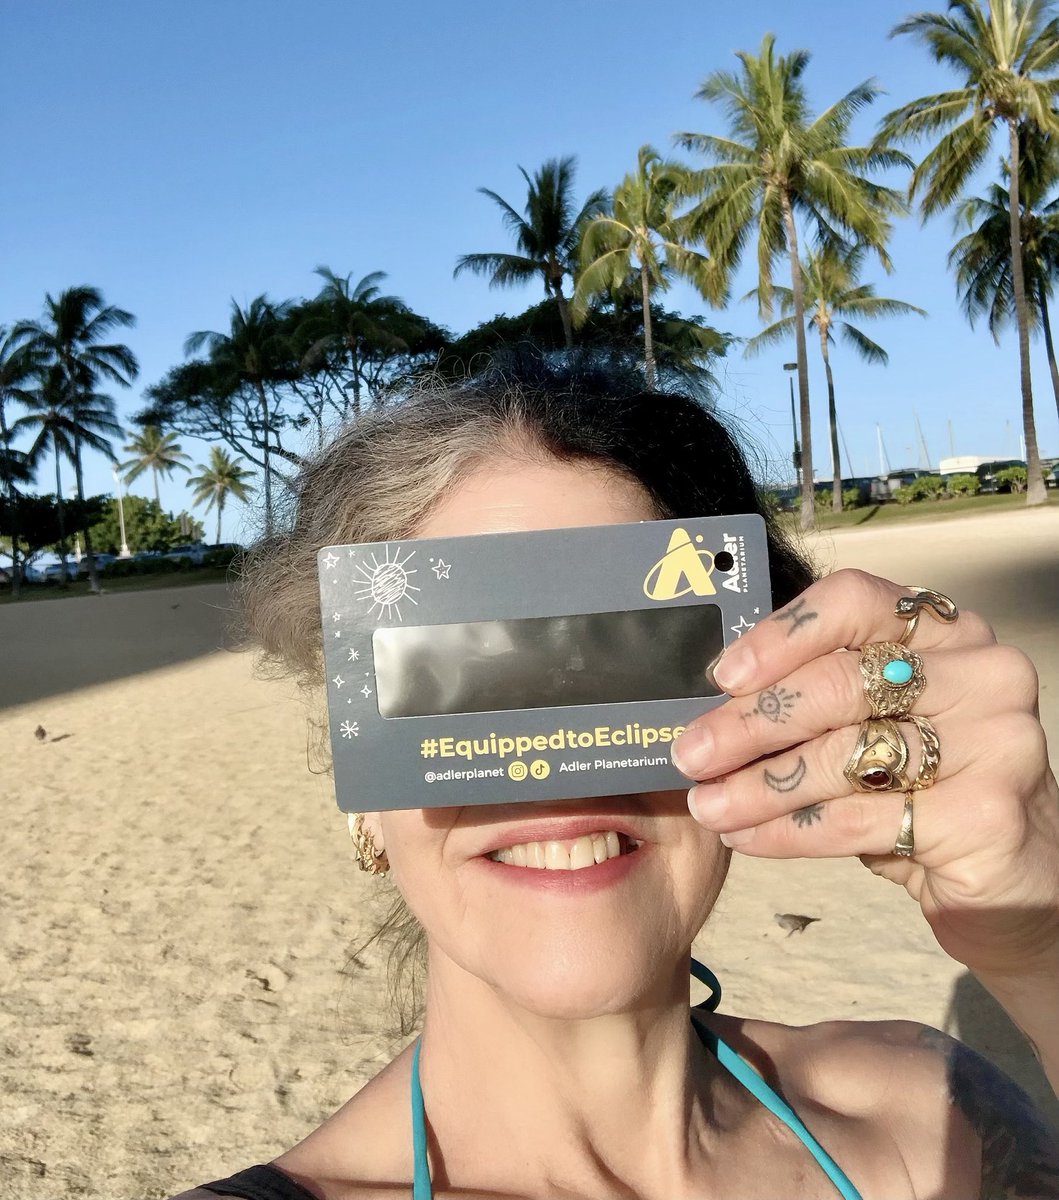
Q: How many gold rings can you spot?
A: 5